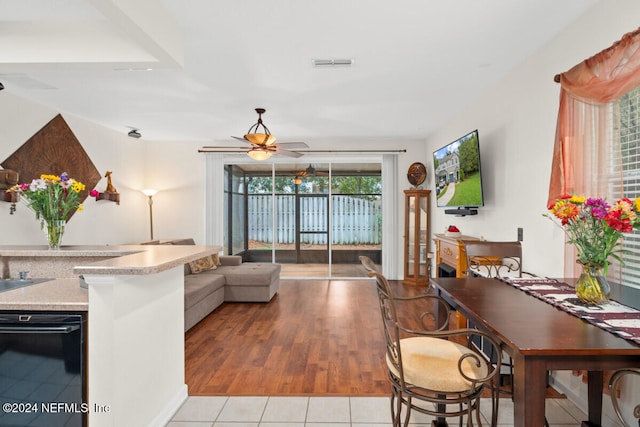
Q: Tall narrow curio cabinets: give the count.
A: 1